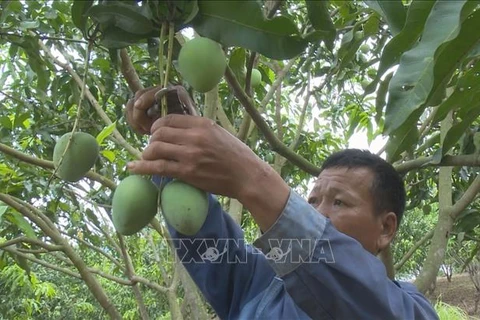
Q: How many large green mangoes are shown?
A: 4